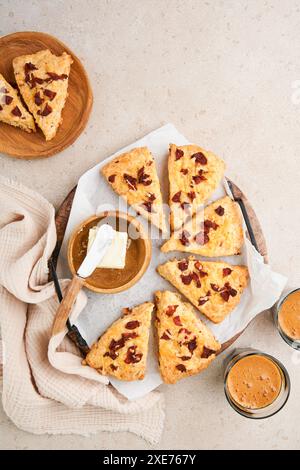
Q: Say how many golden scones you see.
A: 8